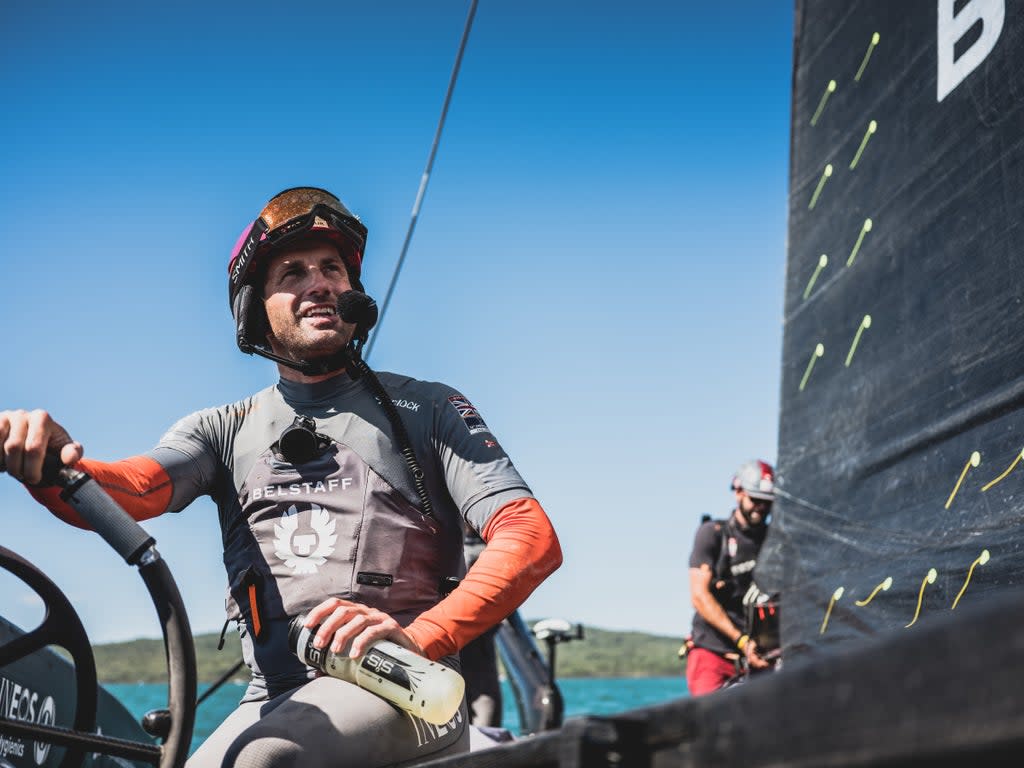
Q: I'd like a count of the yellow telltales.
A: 14